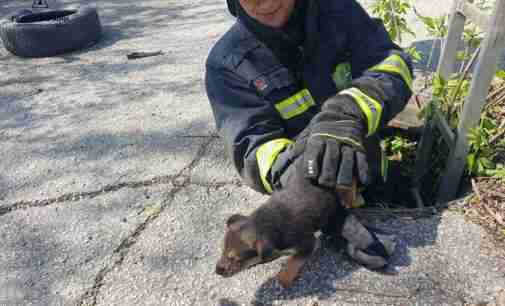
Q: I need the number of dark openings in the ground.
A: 1